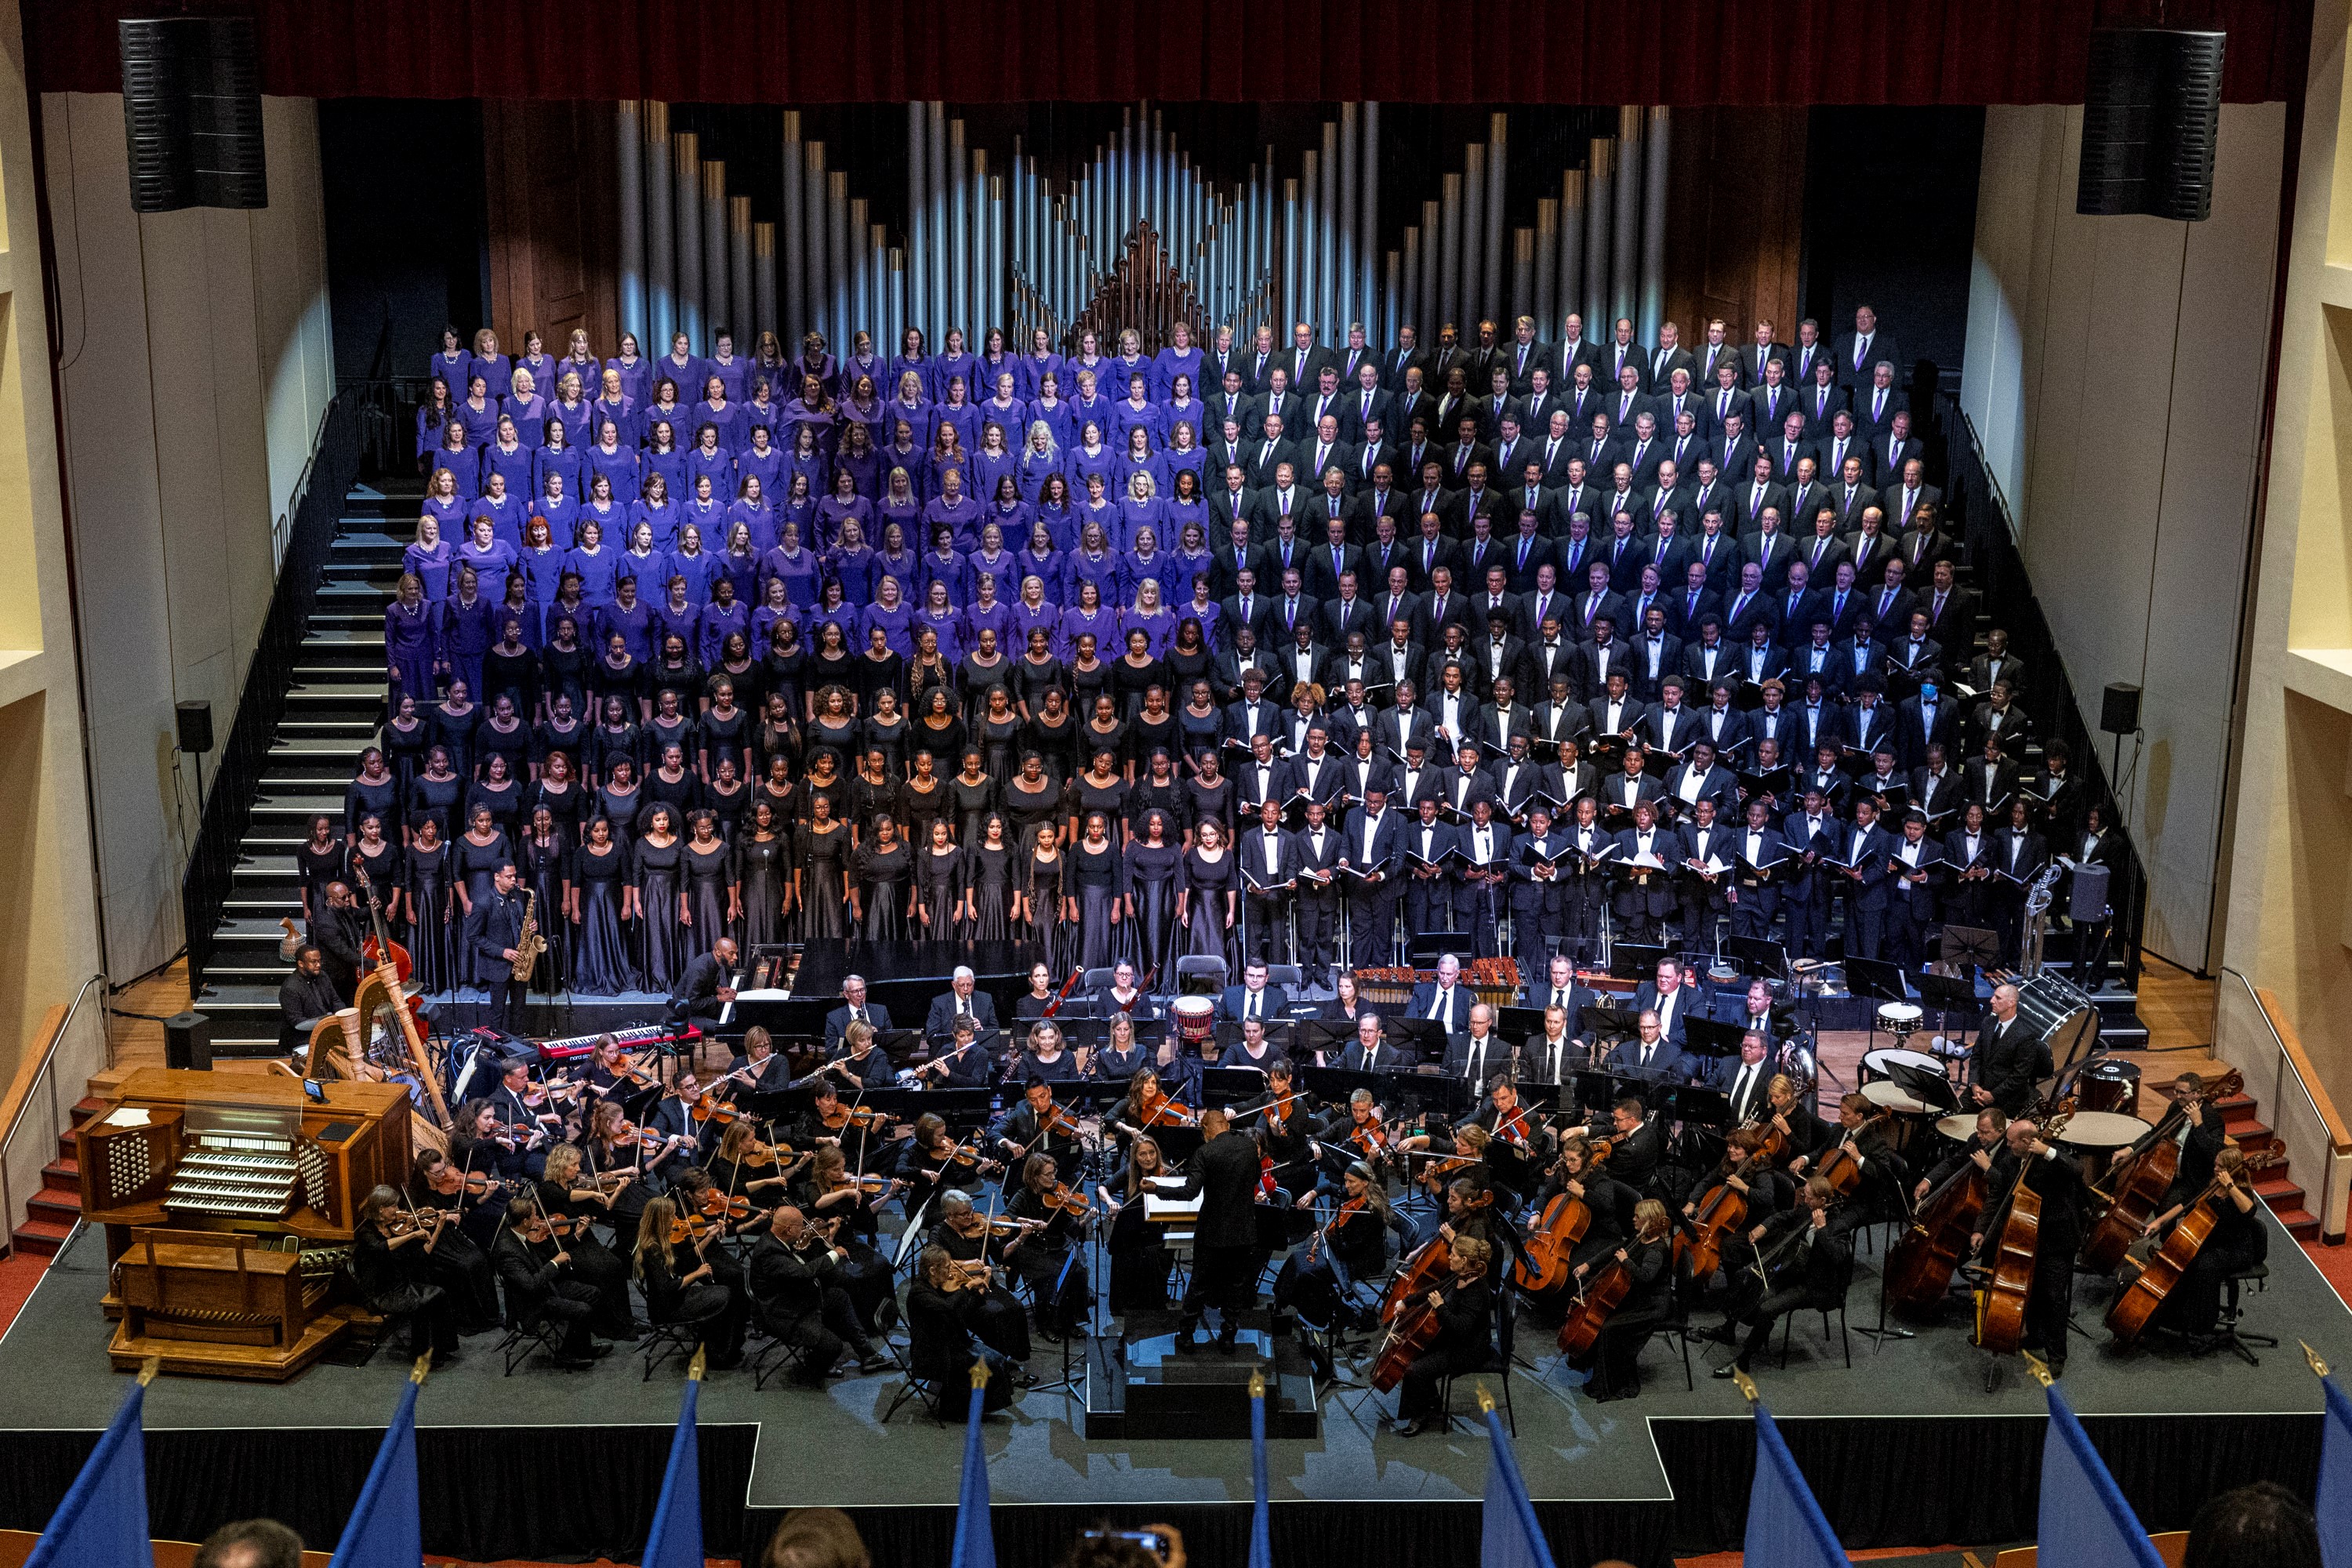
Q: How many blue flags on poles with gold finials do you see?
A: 9